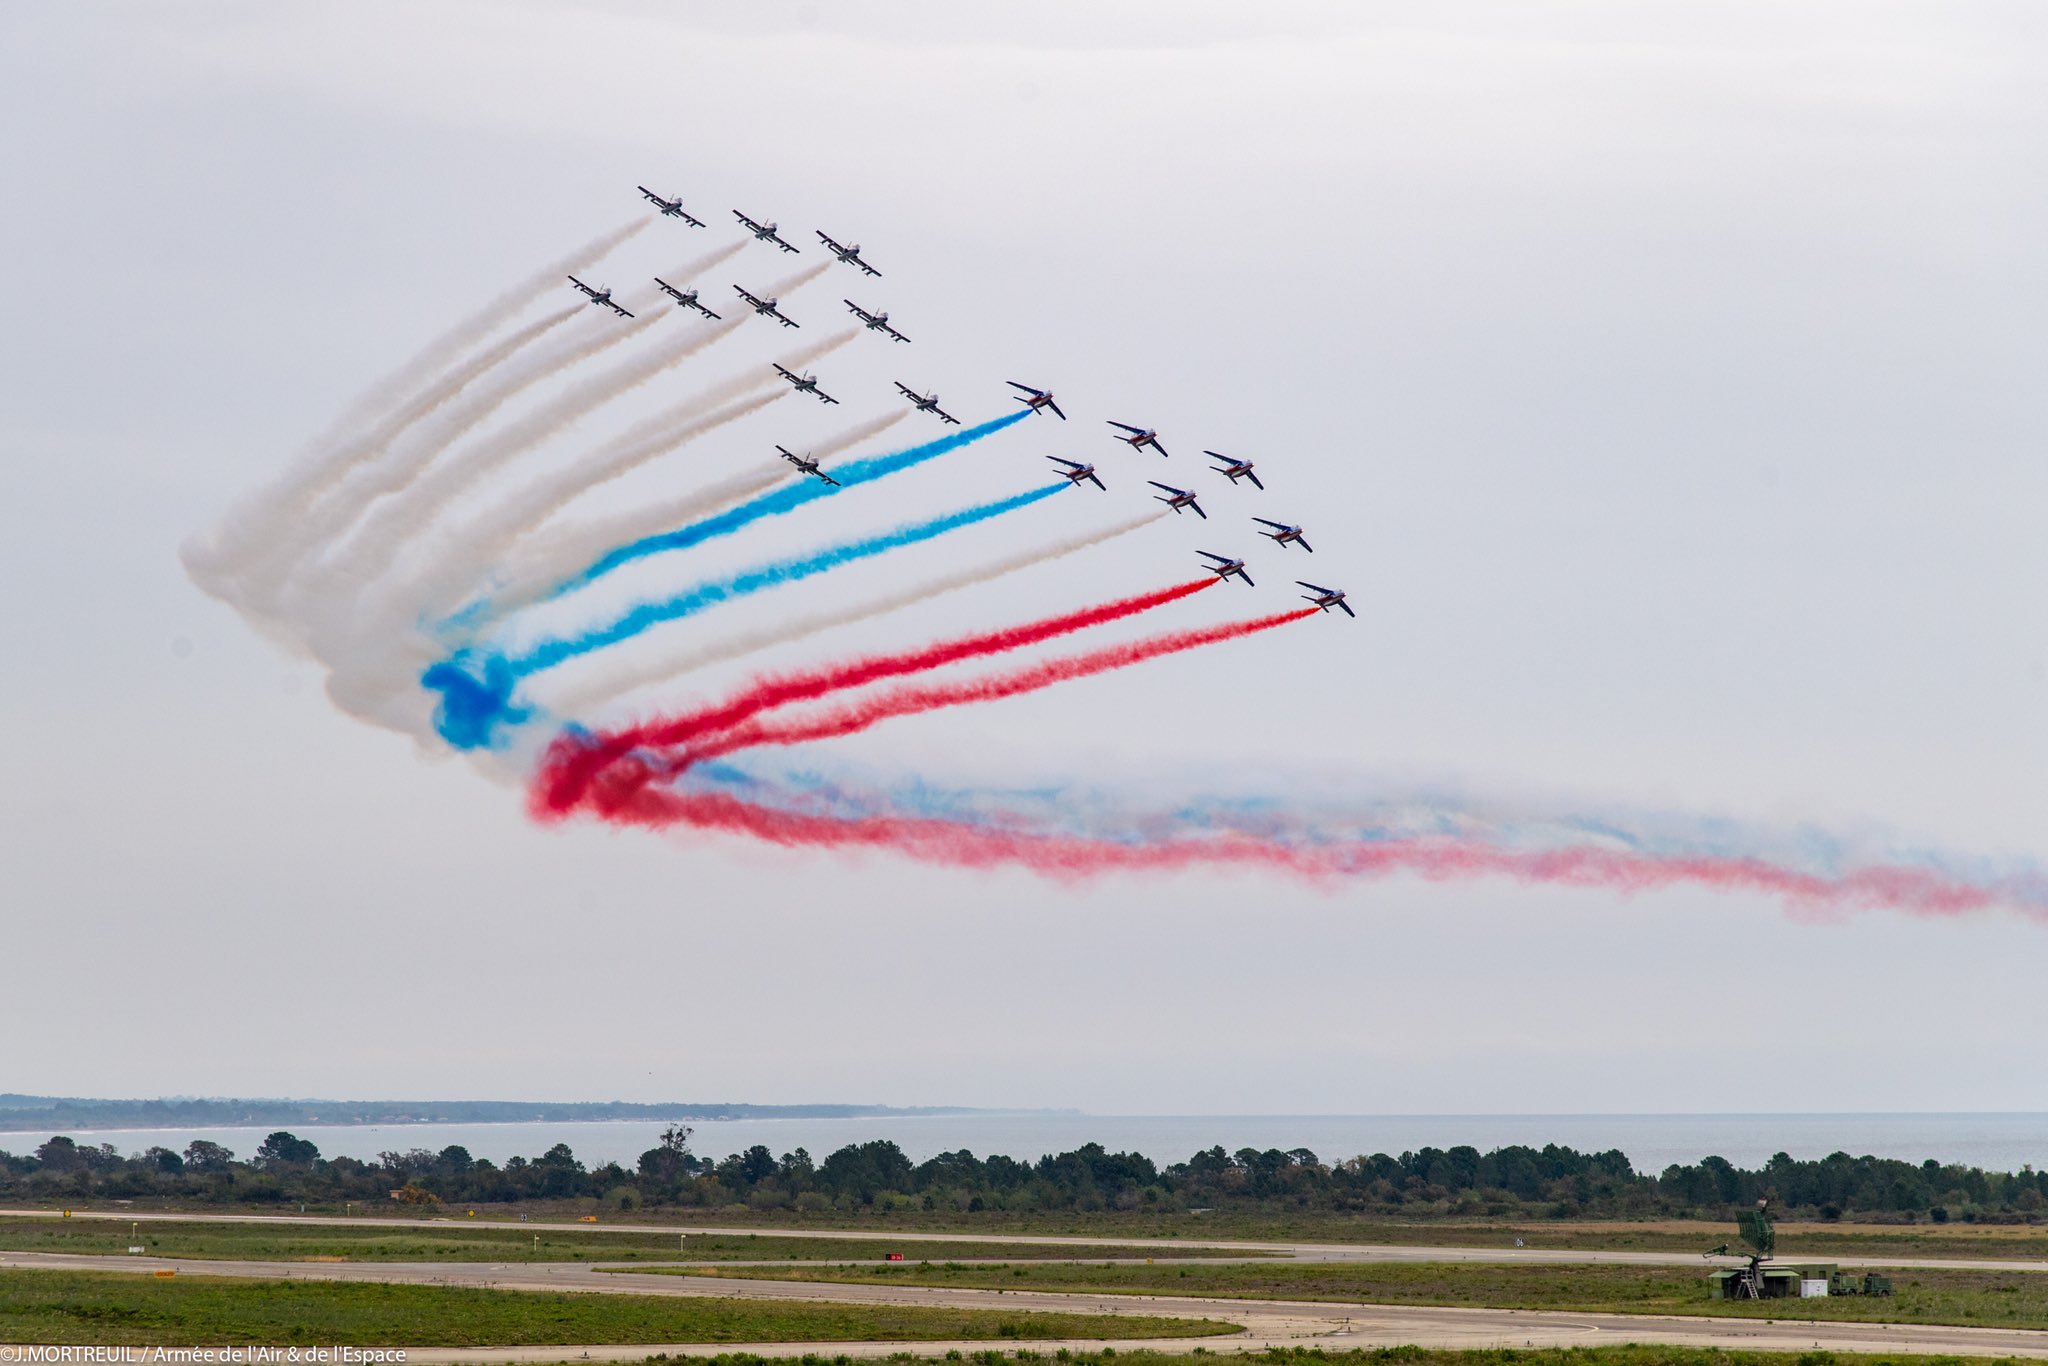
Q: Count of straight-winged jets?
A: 10